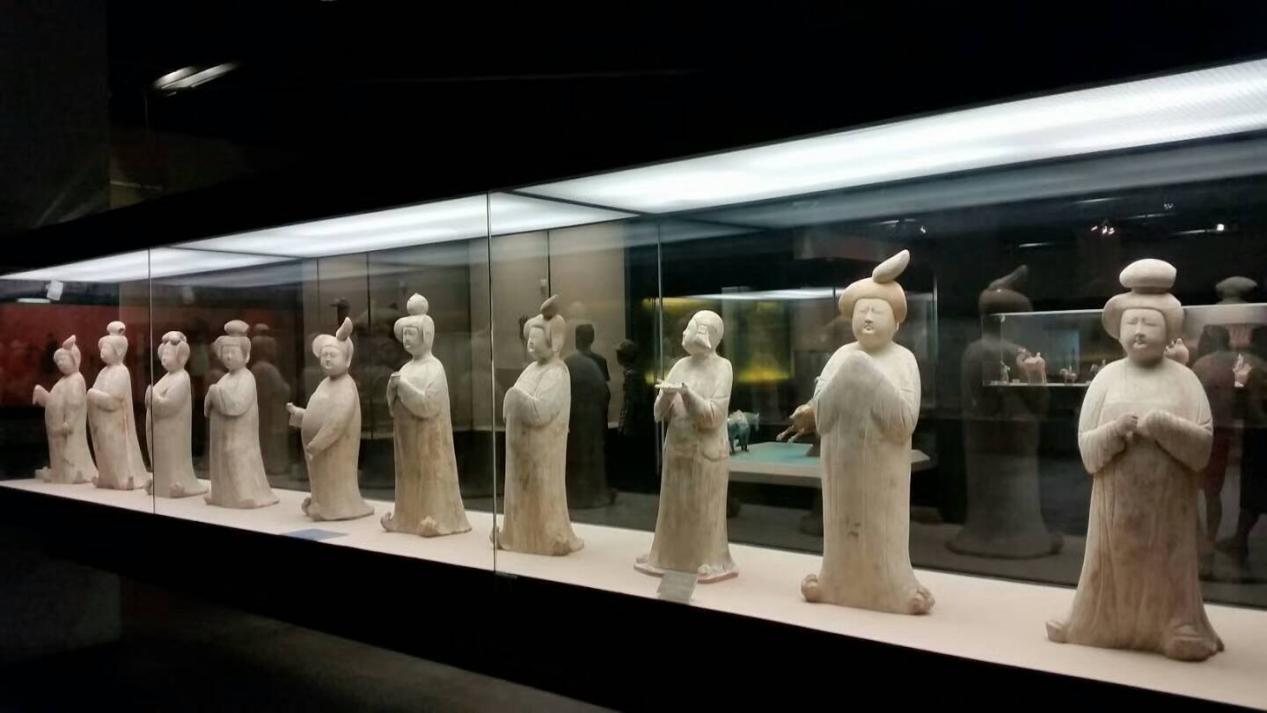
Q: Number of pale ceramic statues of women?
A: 10